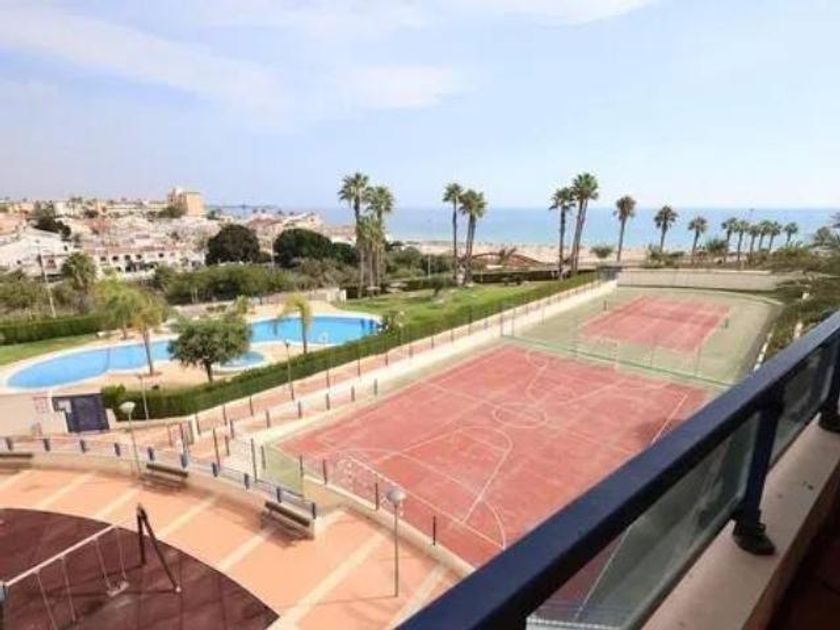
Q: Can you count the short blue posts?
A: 10